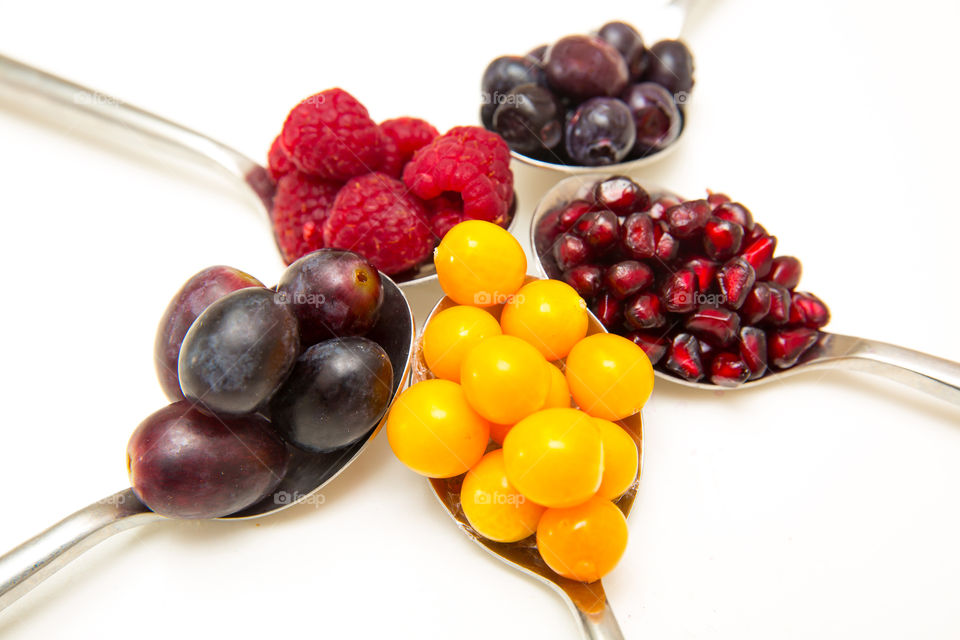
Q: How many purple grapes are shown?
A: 5